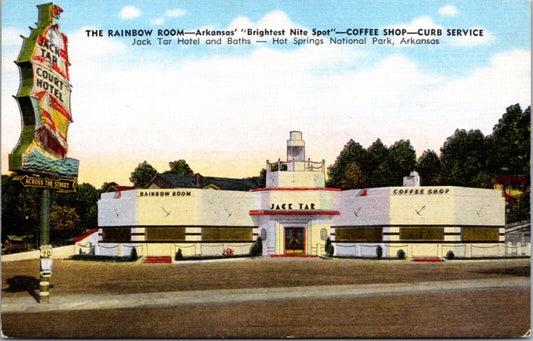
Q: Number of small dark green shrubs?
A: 7